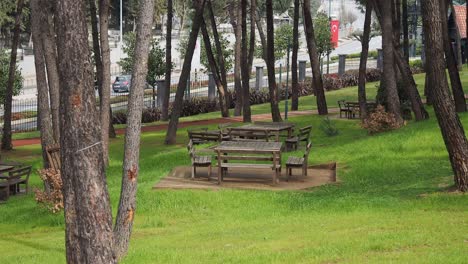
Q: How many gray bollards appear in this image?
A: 6